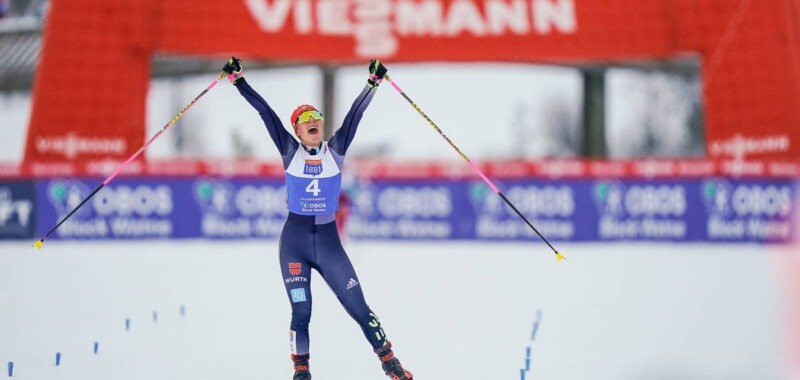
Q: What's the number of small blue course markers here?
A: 11